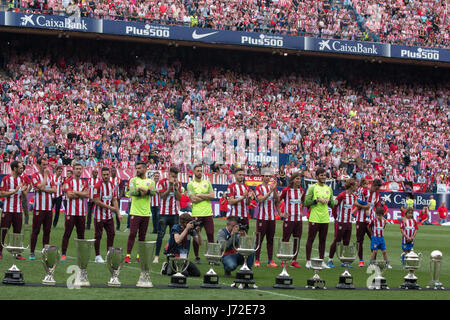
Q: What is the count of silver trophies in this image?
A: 14